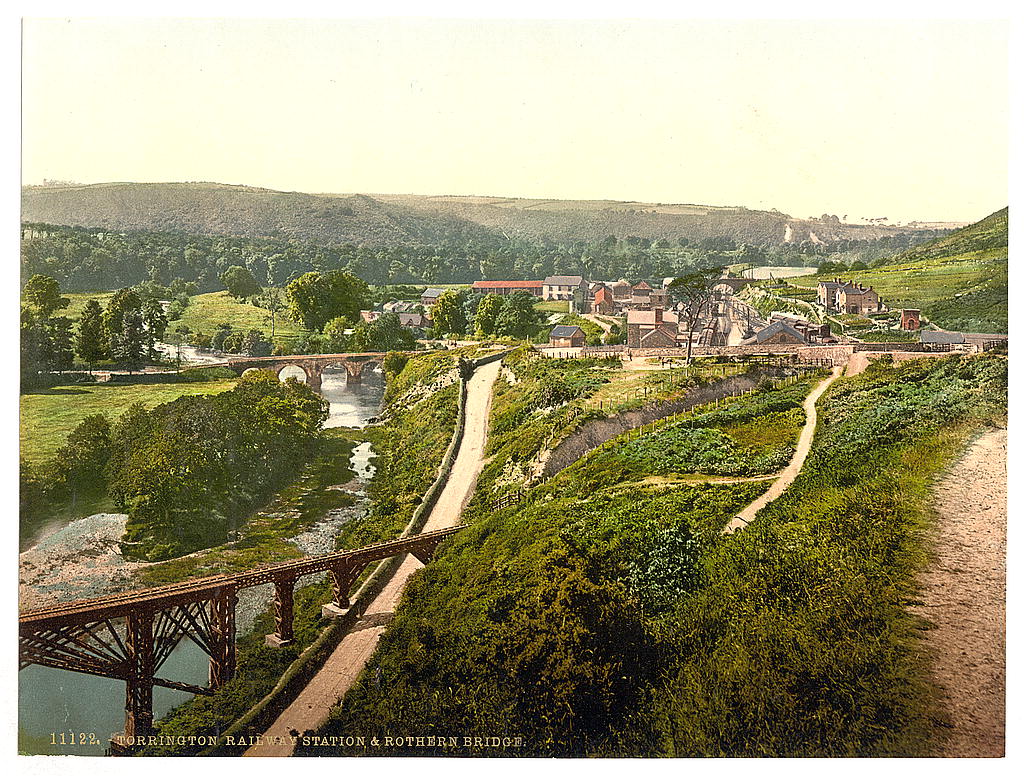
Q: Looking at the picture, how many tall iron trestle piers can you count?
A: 4